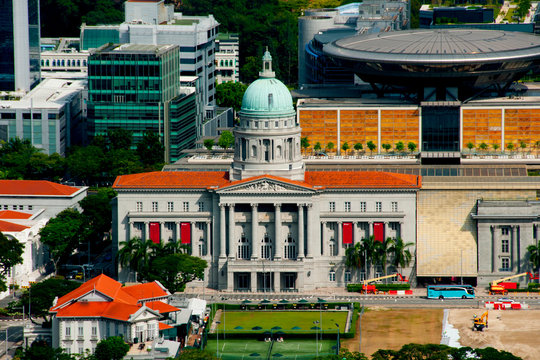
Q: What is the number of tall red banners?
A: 4